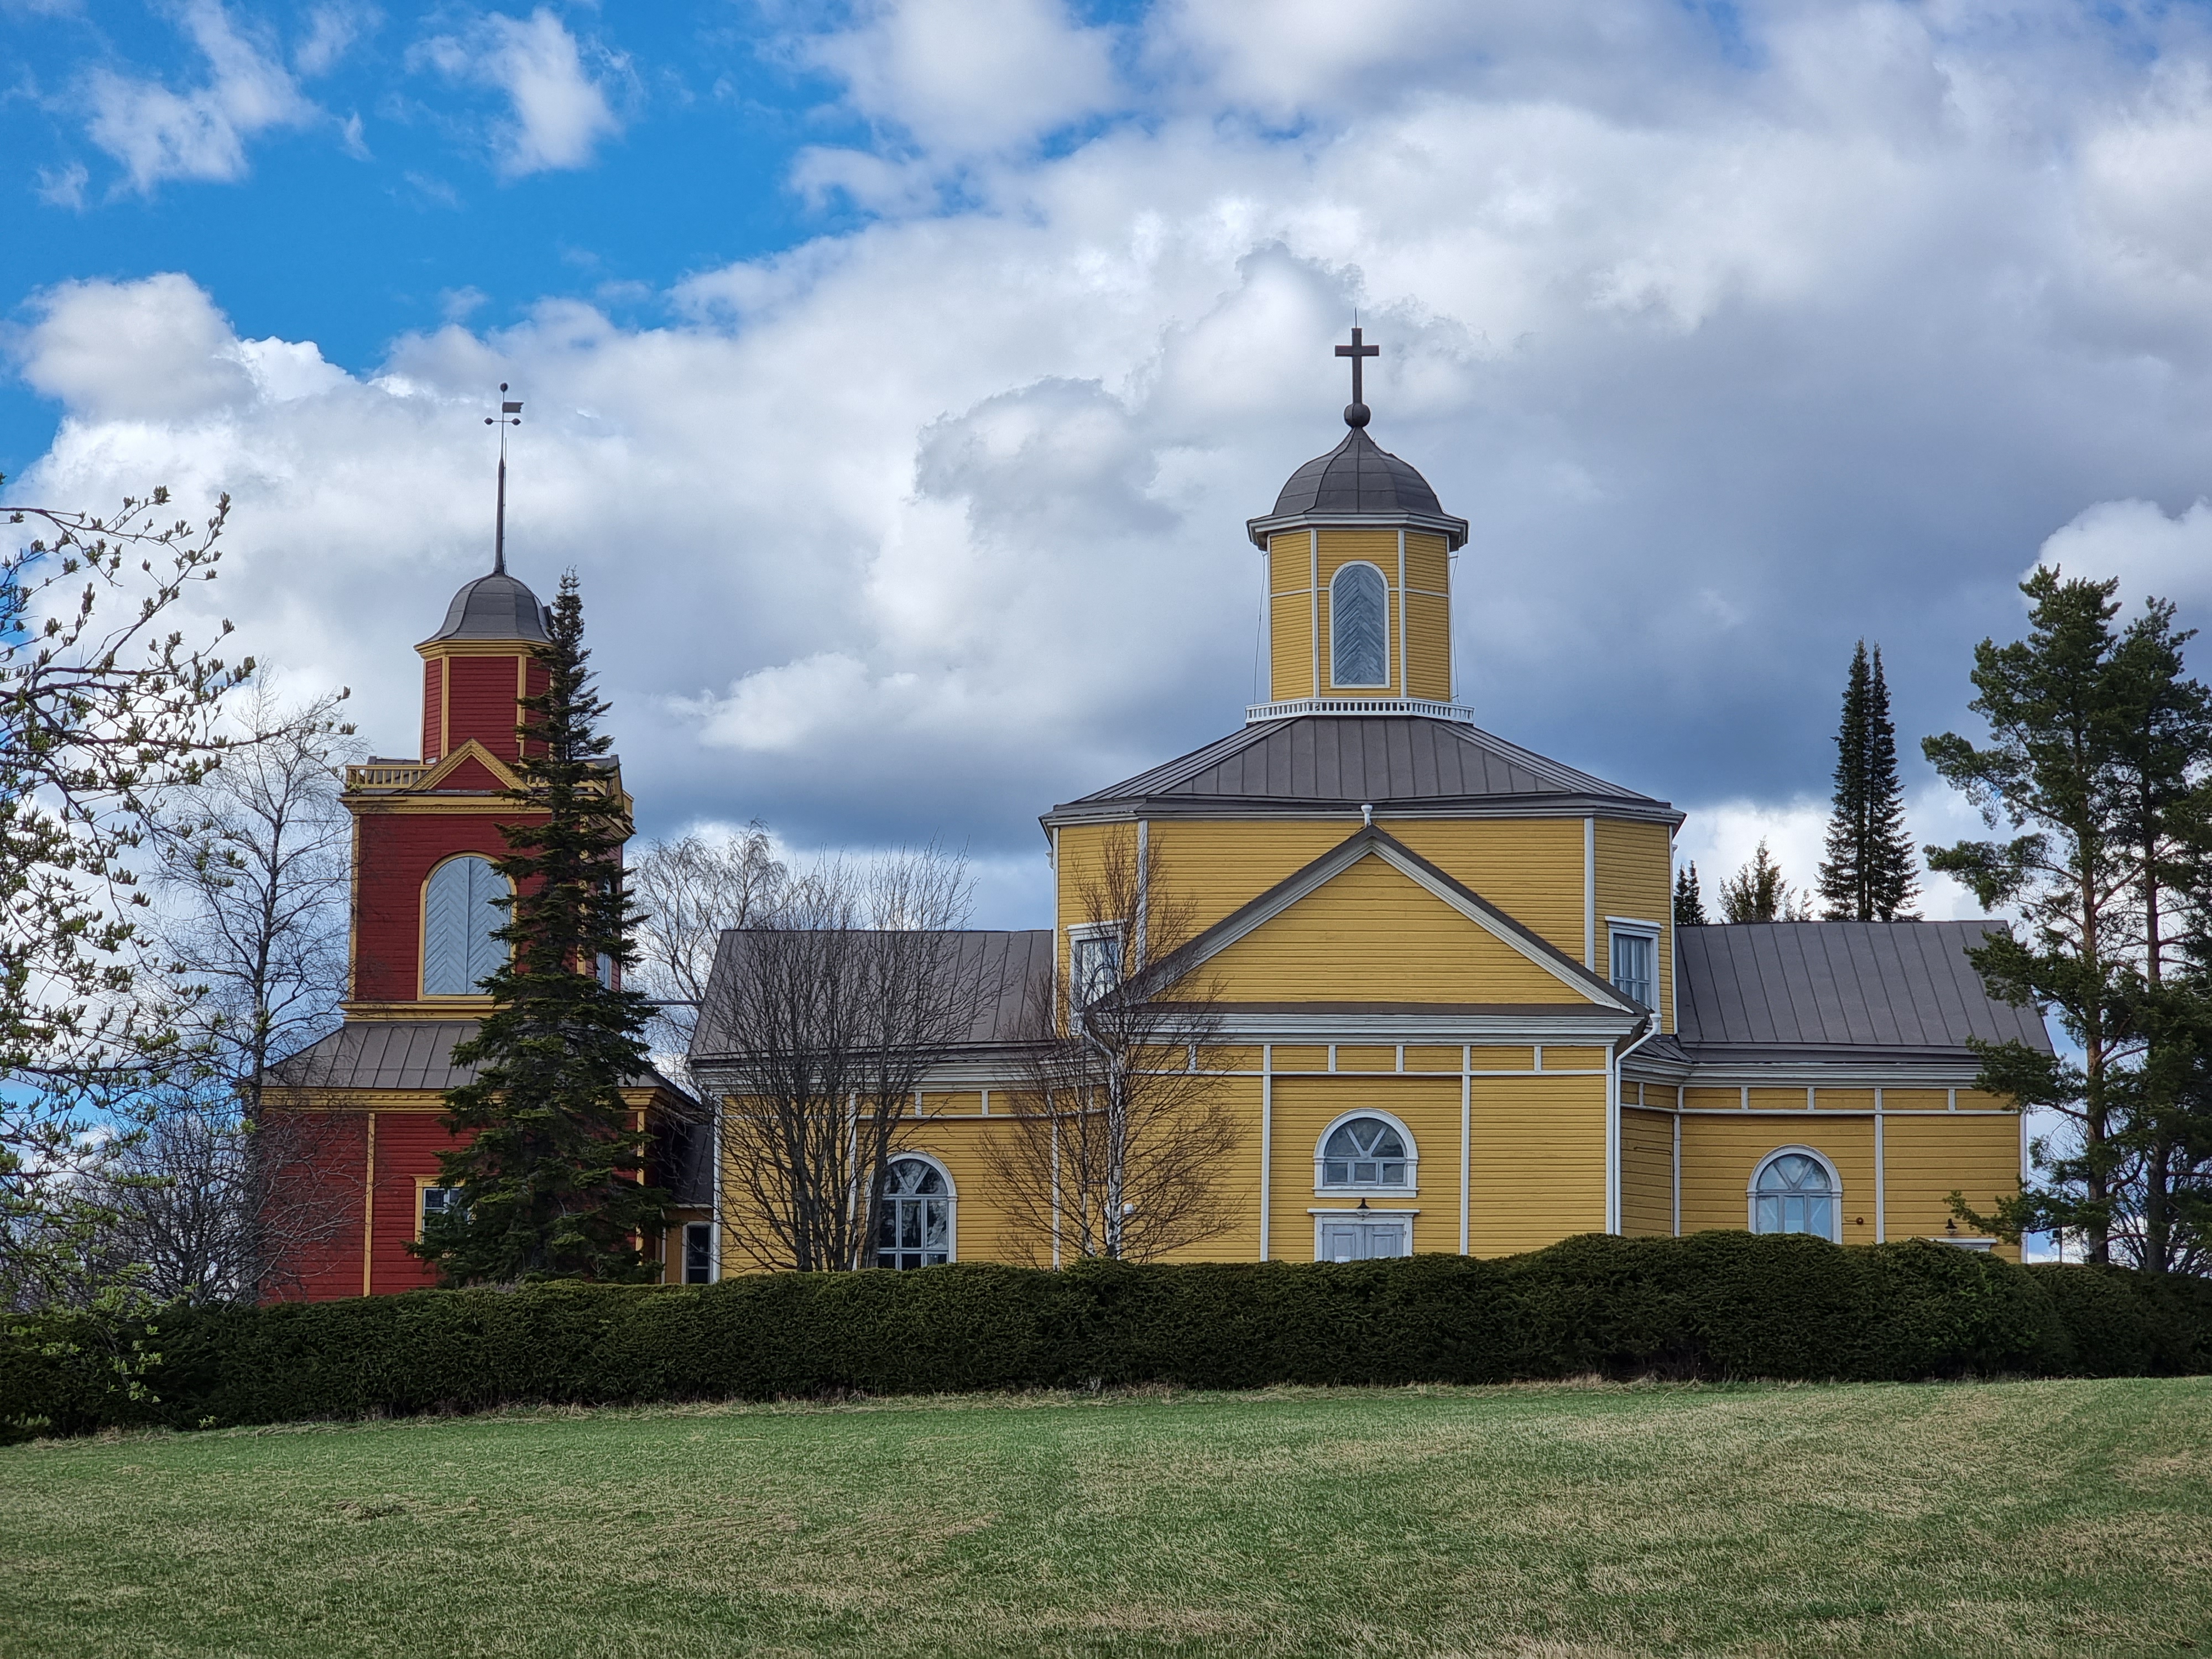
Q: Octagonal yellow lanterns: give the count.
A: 1